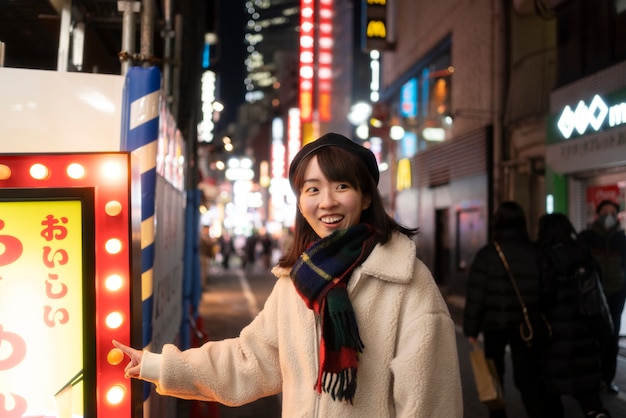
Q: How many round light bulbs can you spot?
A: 10